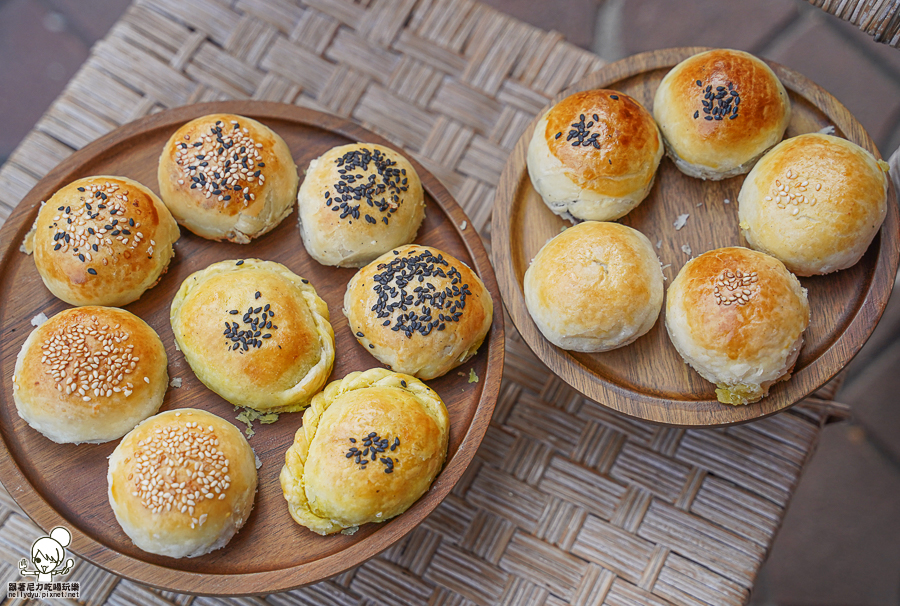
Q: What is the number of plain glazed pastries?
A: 1